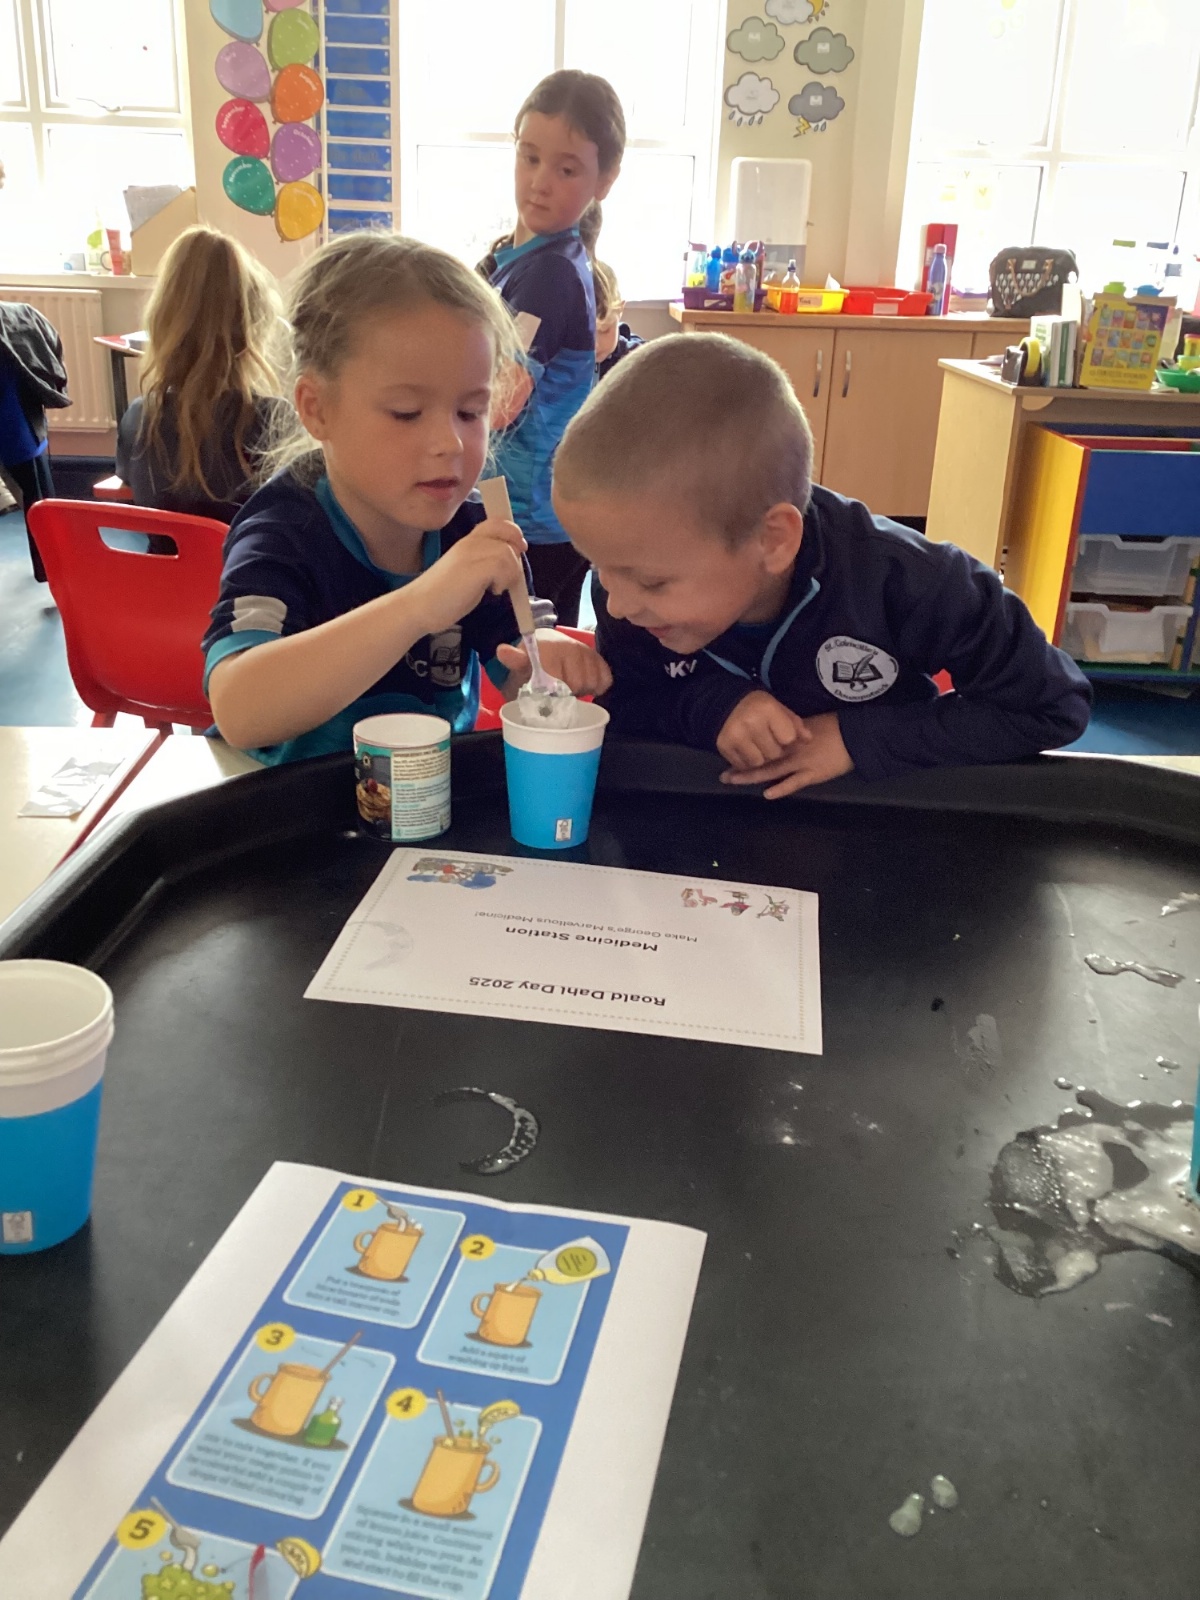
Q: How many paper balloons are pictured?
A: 9